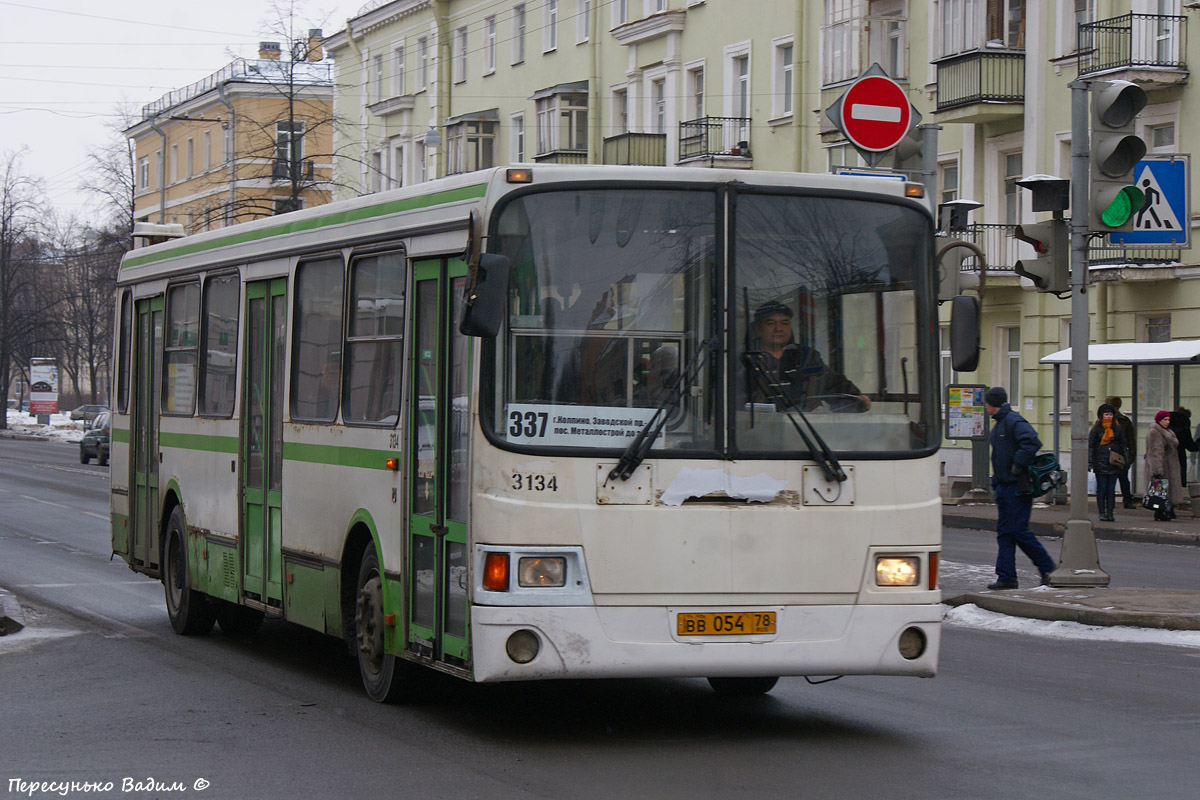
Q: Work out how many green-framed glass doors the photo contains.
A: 3